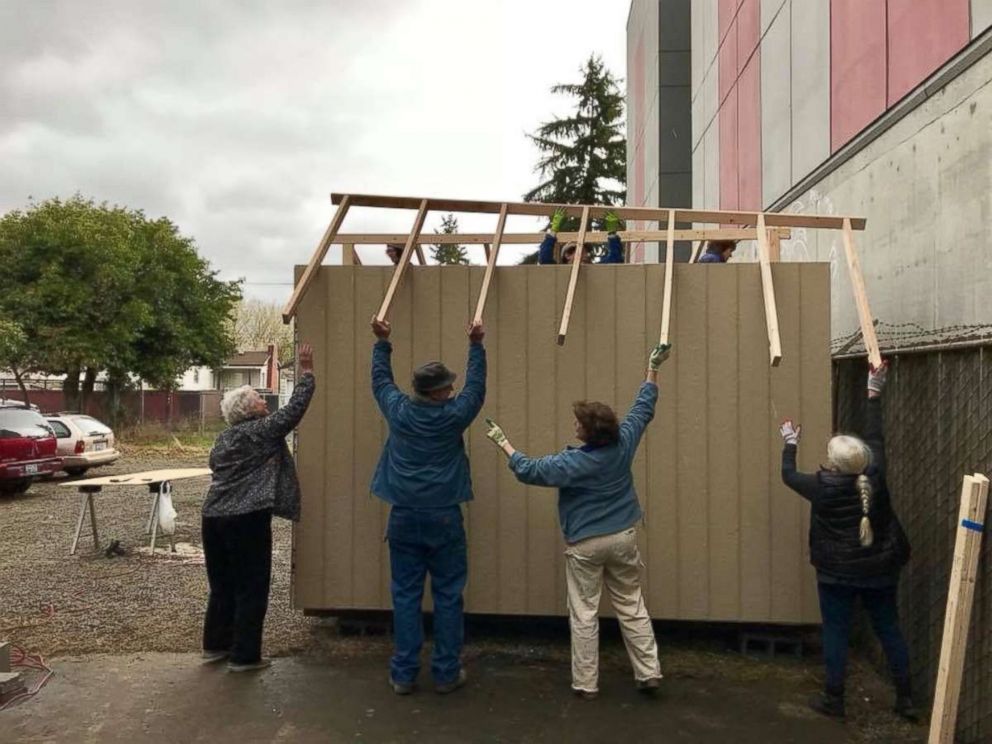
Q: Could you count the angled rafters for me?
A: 7